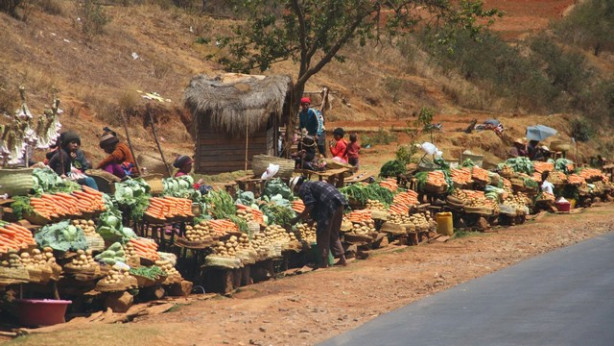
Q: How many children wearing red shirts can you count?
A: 2